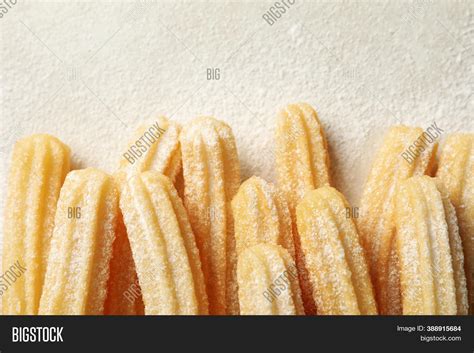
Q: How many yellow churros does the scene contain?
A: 12